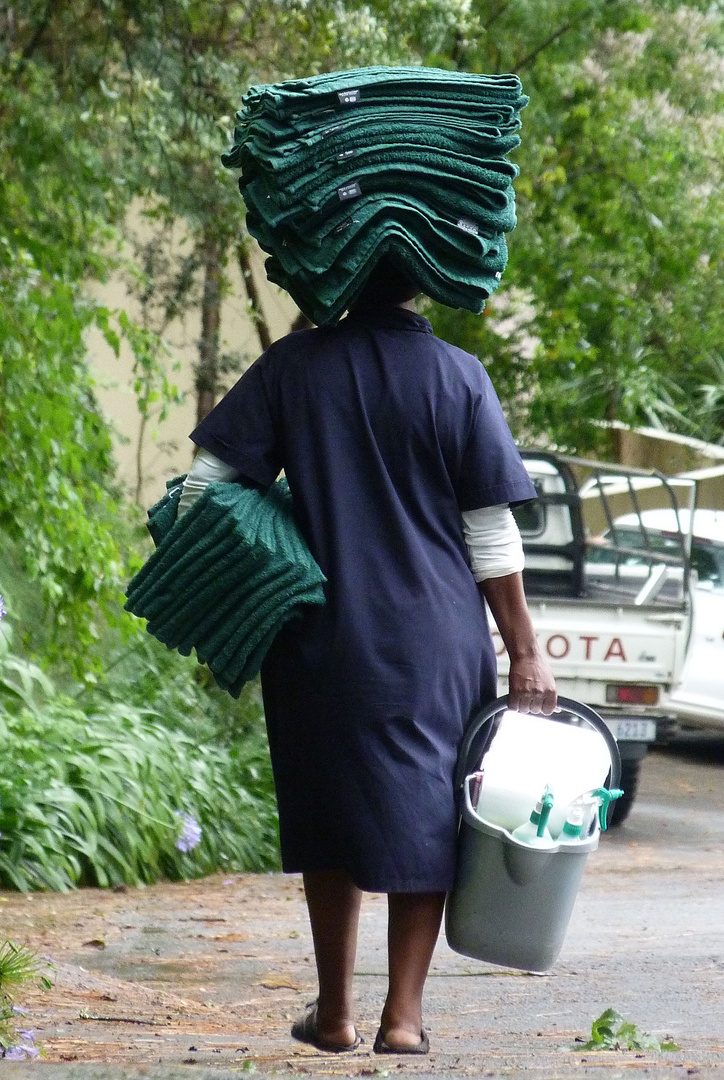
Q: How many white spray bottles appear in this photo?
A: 2